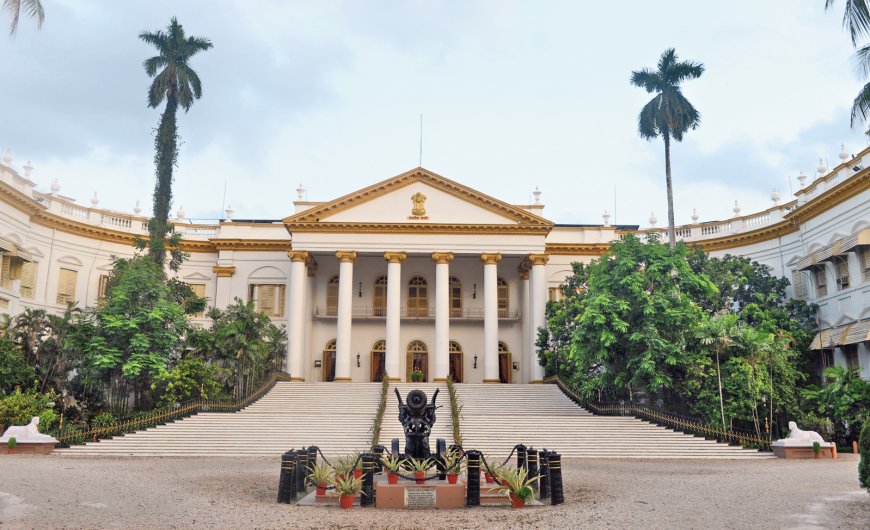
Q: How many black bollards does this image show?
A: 12